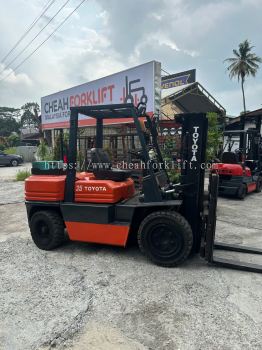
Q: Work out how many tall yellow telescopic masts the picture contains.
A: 0